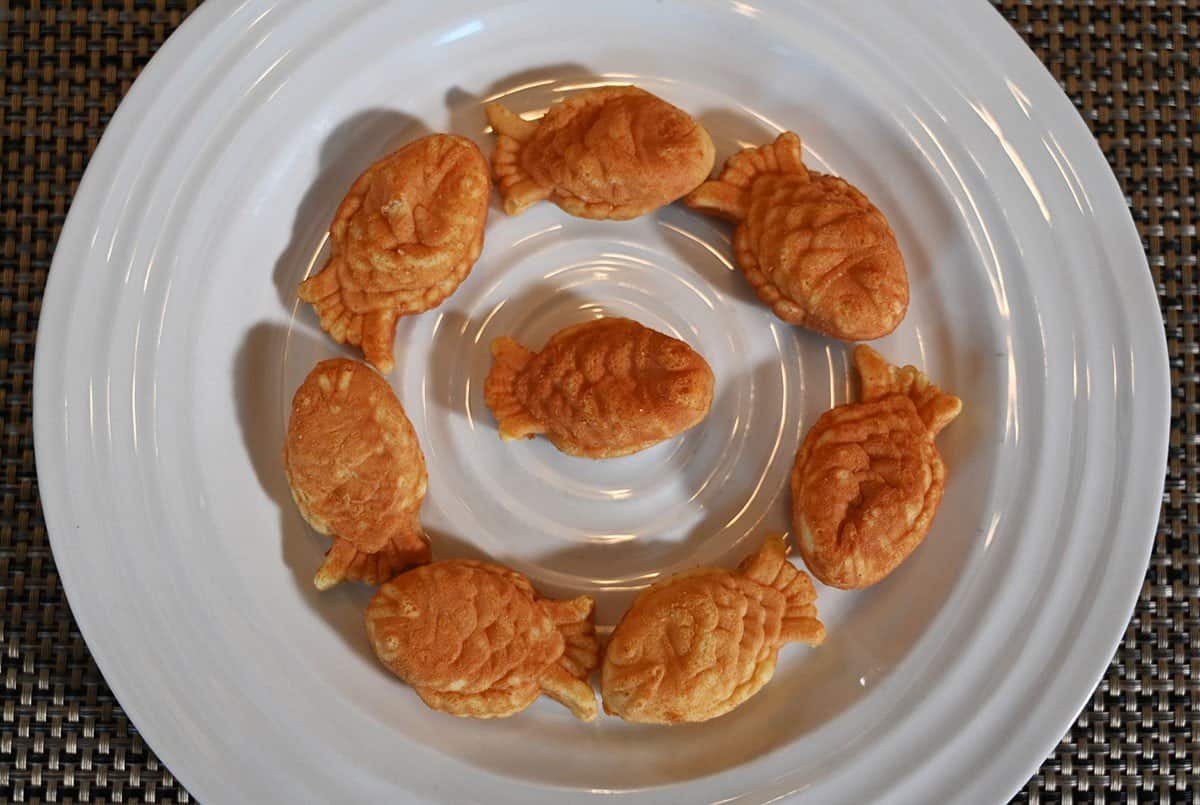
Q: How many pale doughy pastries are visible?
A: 0